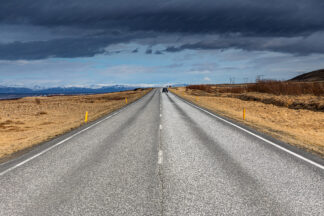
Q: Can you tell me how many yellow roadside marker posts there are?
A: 3